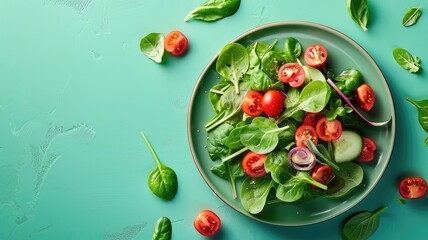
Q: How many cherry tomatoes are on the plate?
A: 11